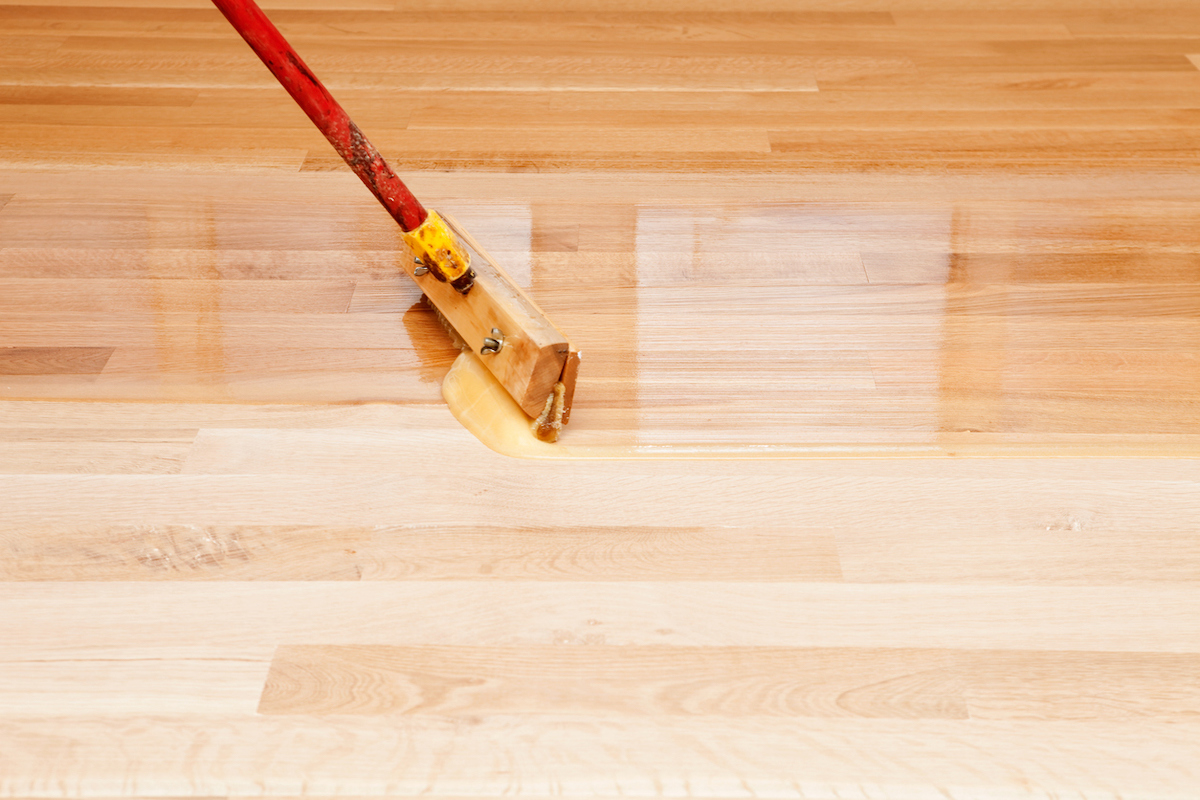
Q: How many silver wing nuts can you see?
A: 2